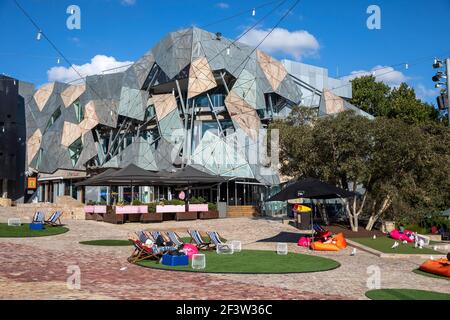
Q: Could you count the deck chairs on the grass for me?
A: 8